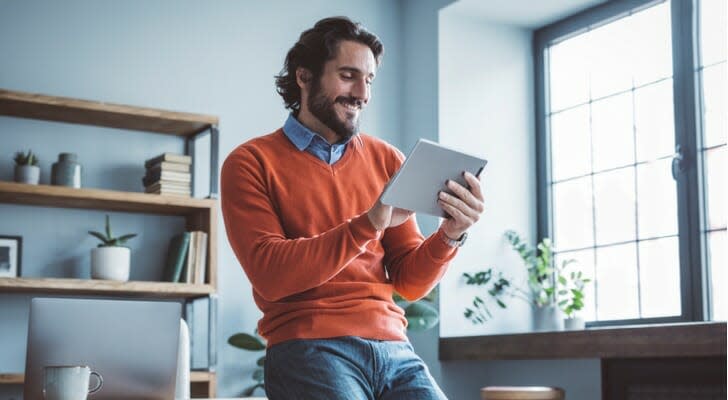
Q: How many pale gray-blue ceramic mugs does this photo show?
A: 1